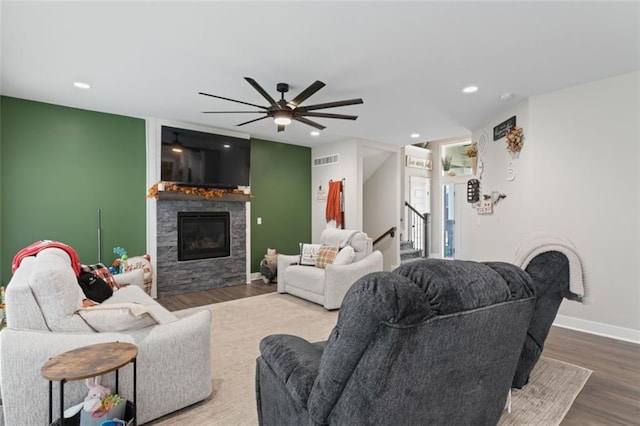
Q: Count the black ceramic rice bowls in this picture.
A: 0